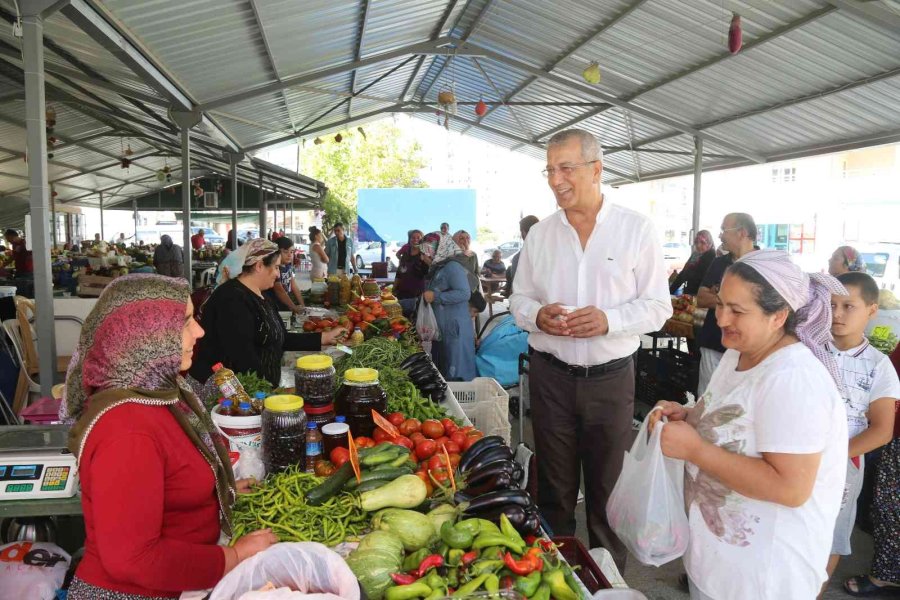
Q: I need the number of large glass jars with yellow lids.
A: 3